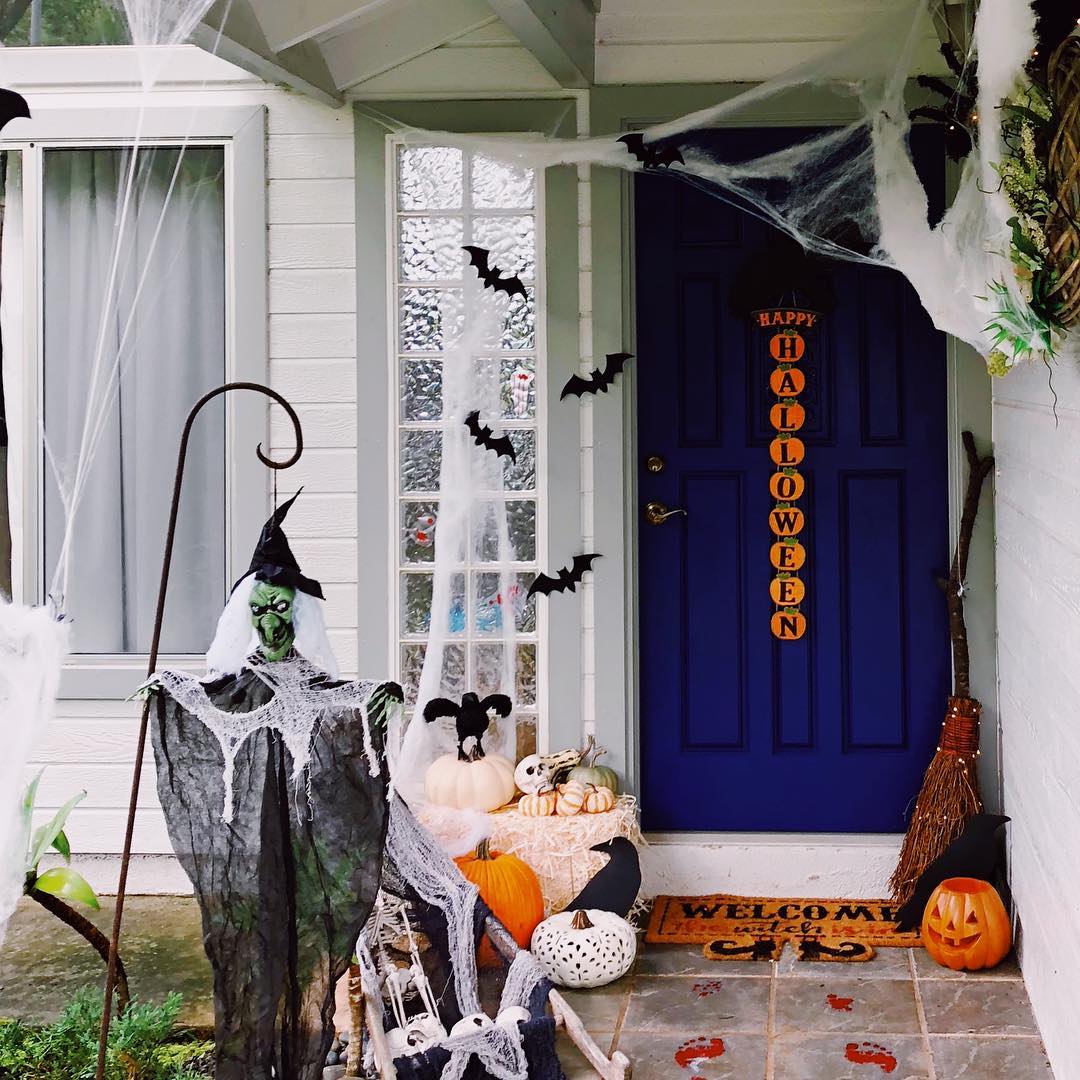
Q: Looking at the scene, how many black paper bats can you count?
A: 5